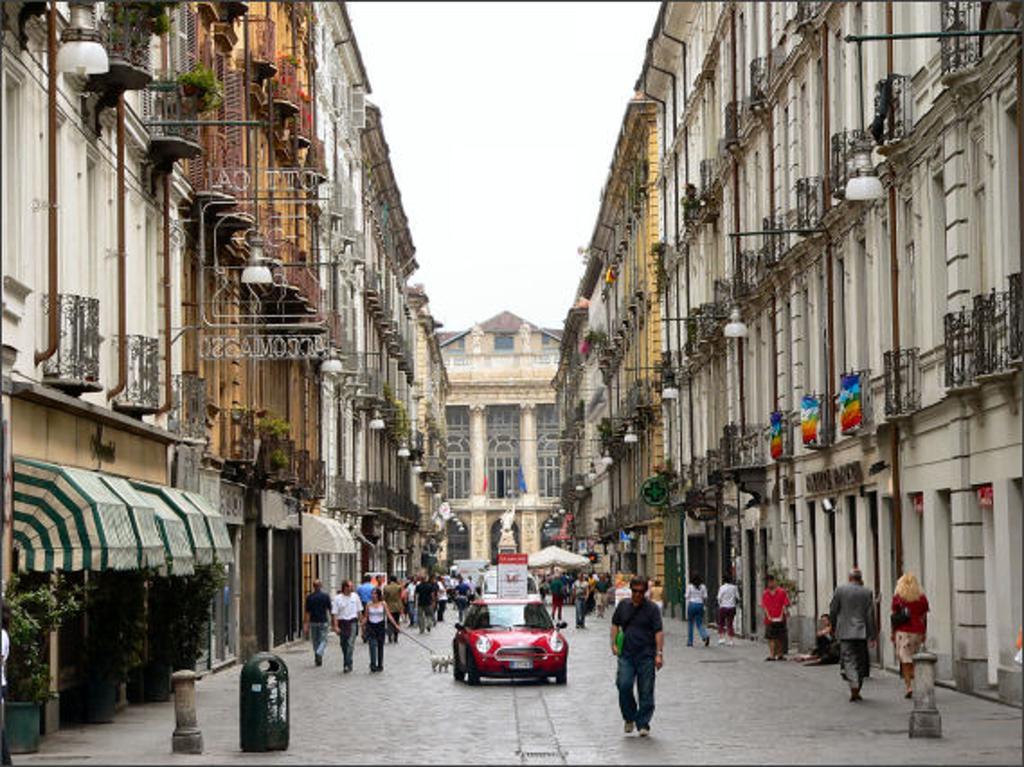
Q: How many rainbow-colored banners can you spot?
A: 3